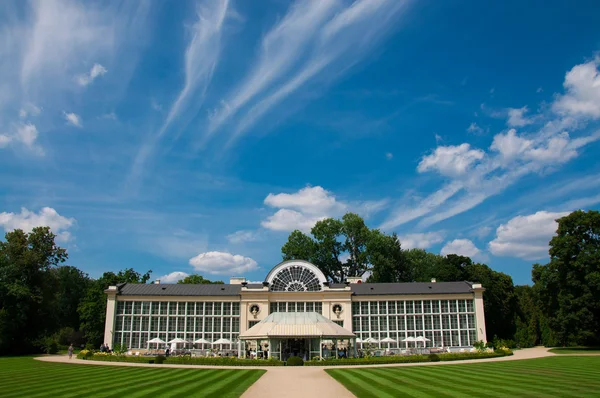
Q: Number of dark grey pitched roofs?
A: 2